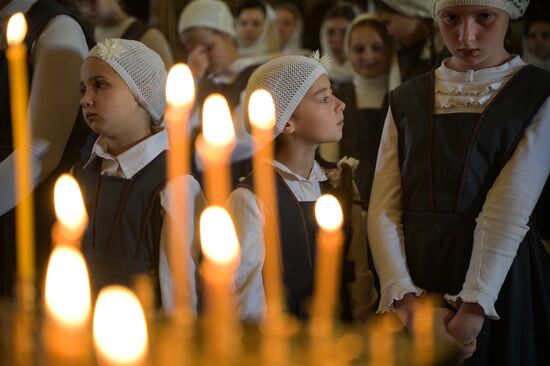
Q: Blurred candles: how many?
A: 9